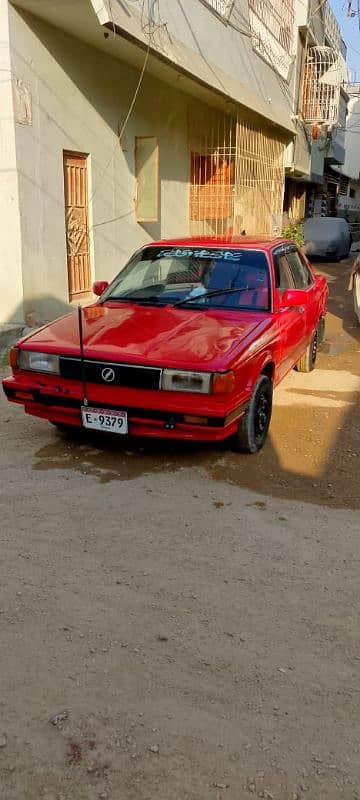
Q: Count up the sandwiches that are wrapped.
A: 0